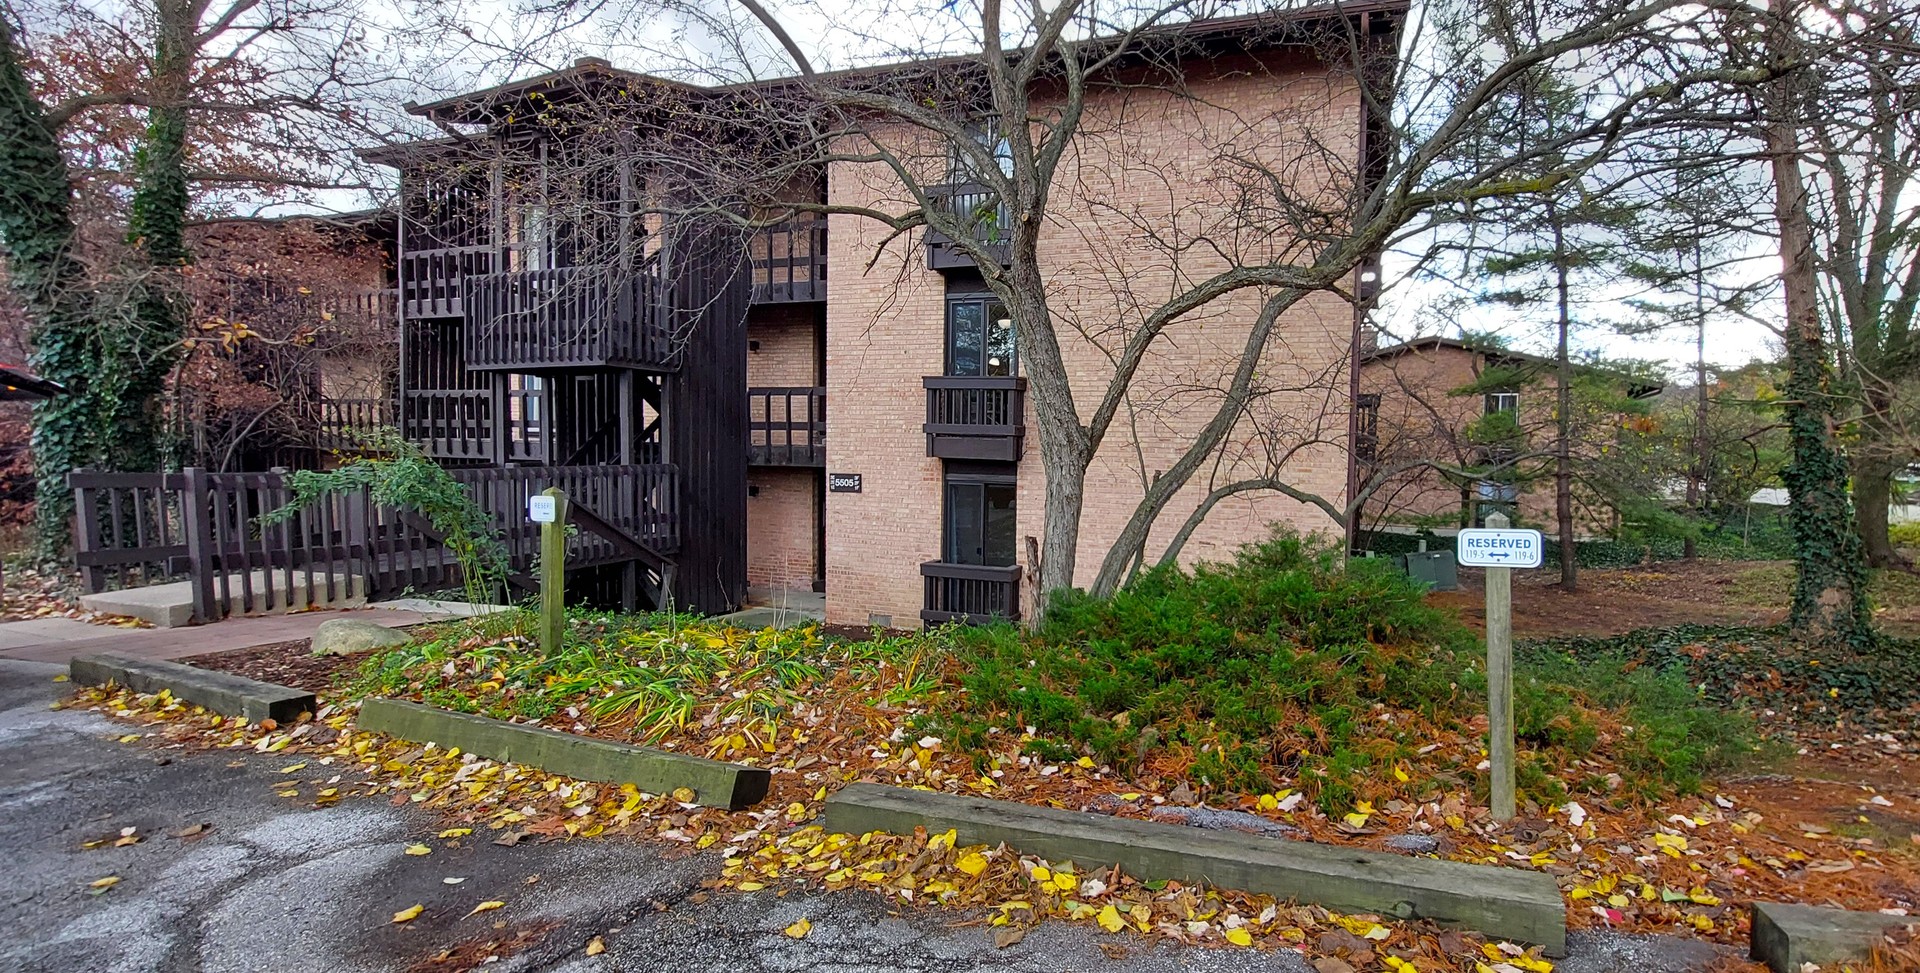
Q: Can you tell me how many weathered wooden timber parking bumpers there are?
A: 4